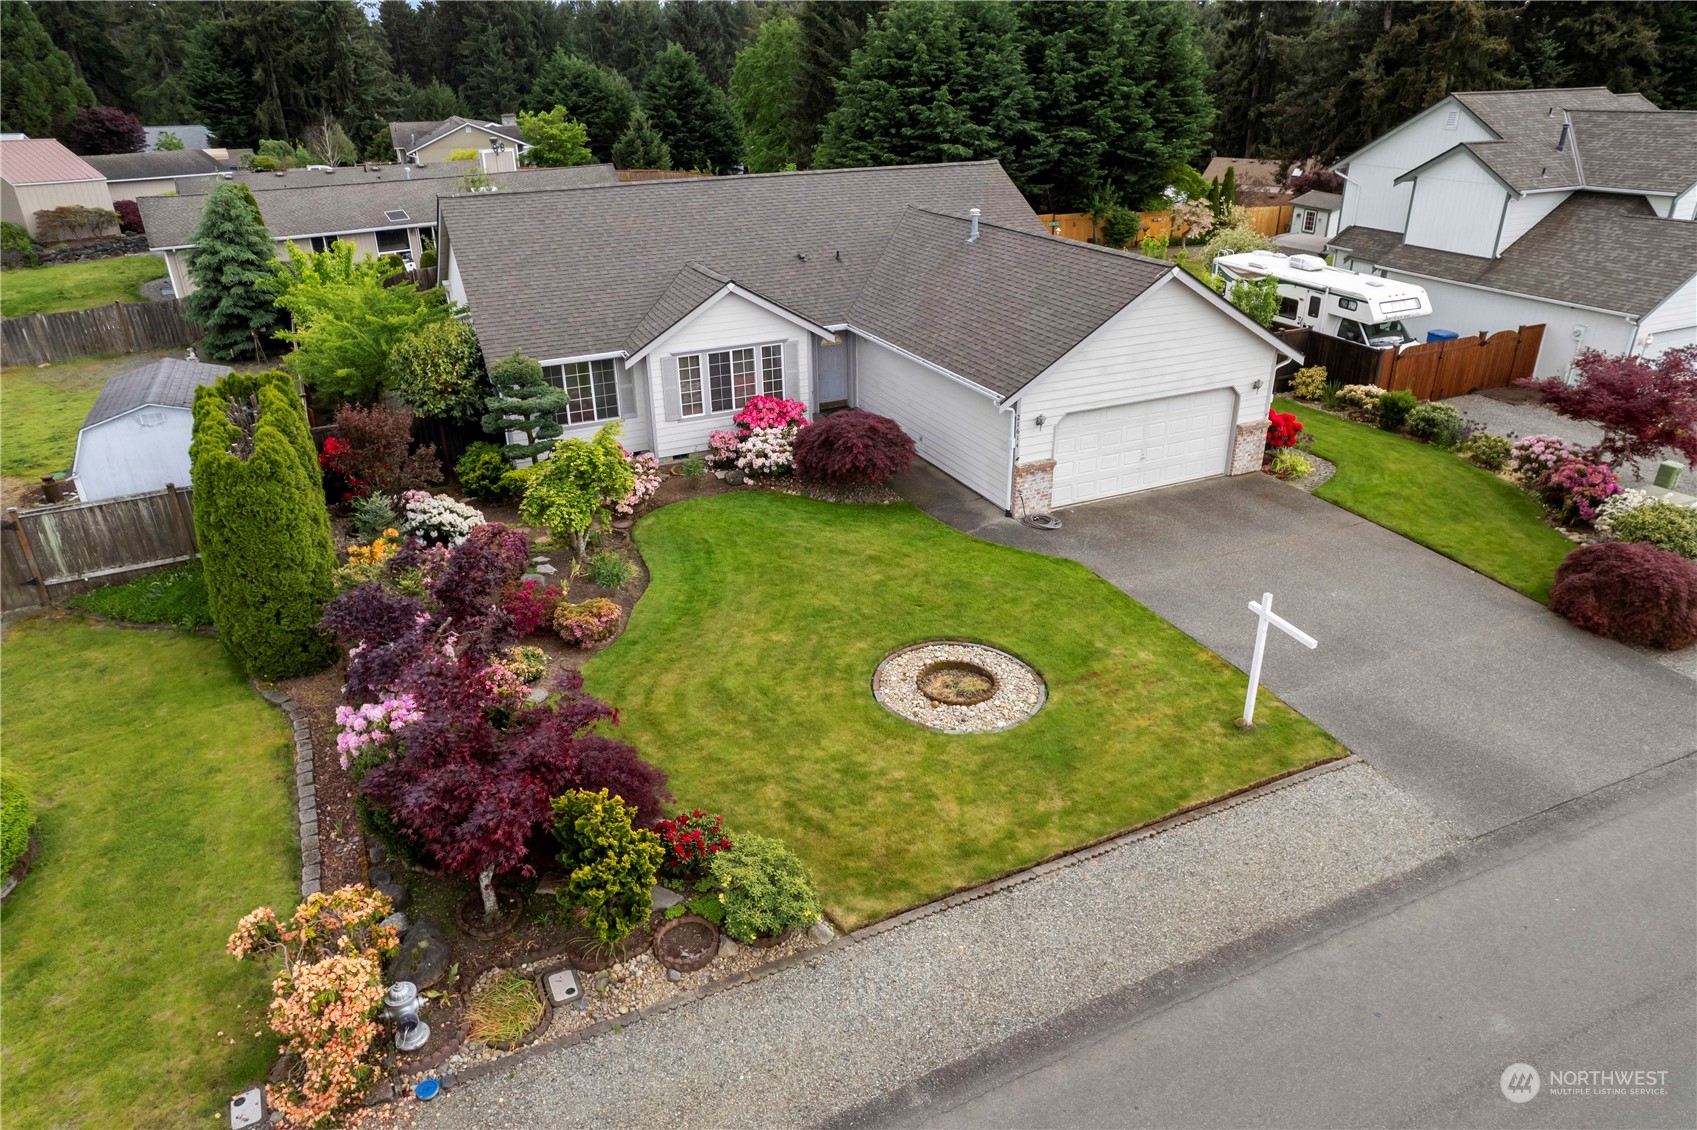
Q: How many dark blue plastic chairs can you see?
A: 0